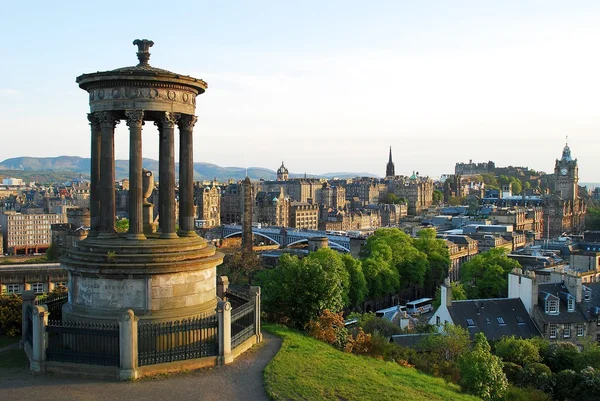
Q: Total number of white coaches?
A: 2